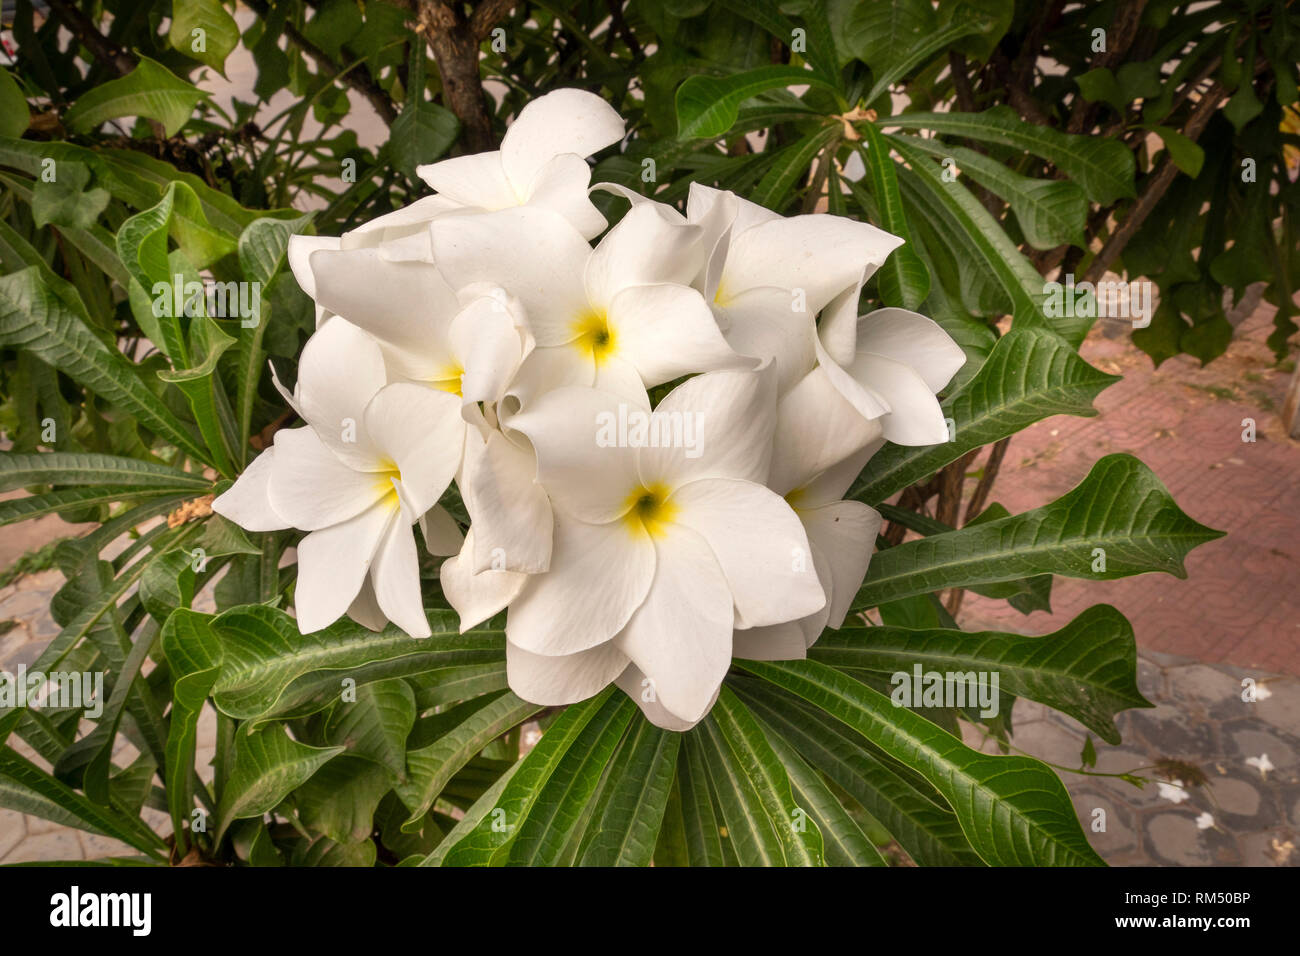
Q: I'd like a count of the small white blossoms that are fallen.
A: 4